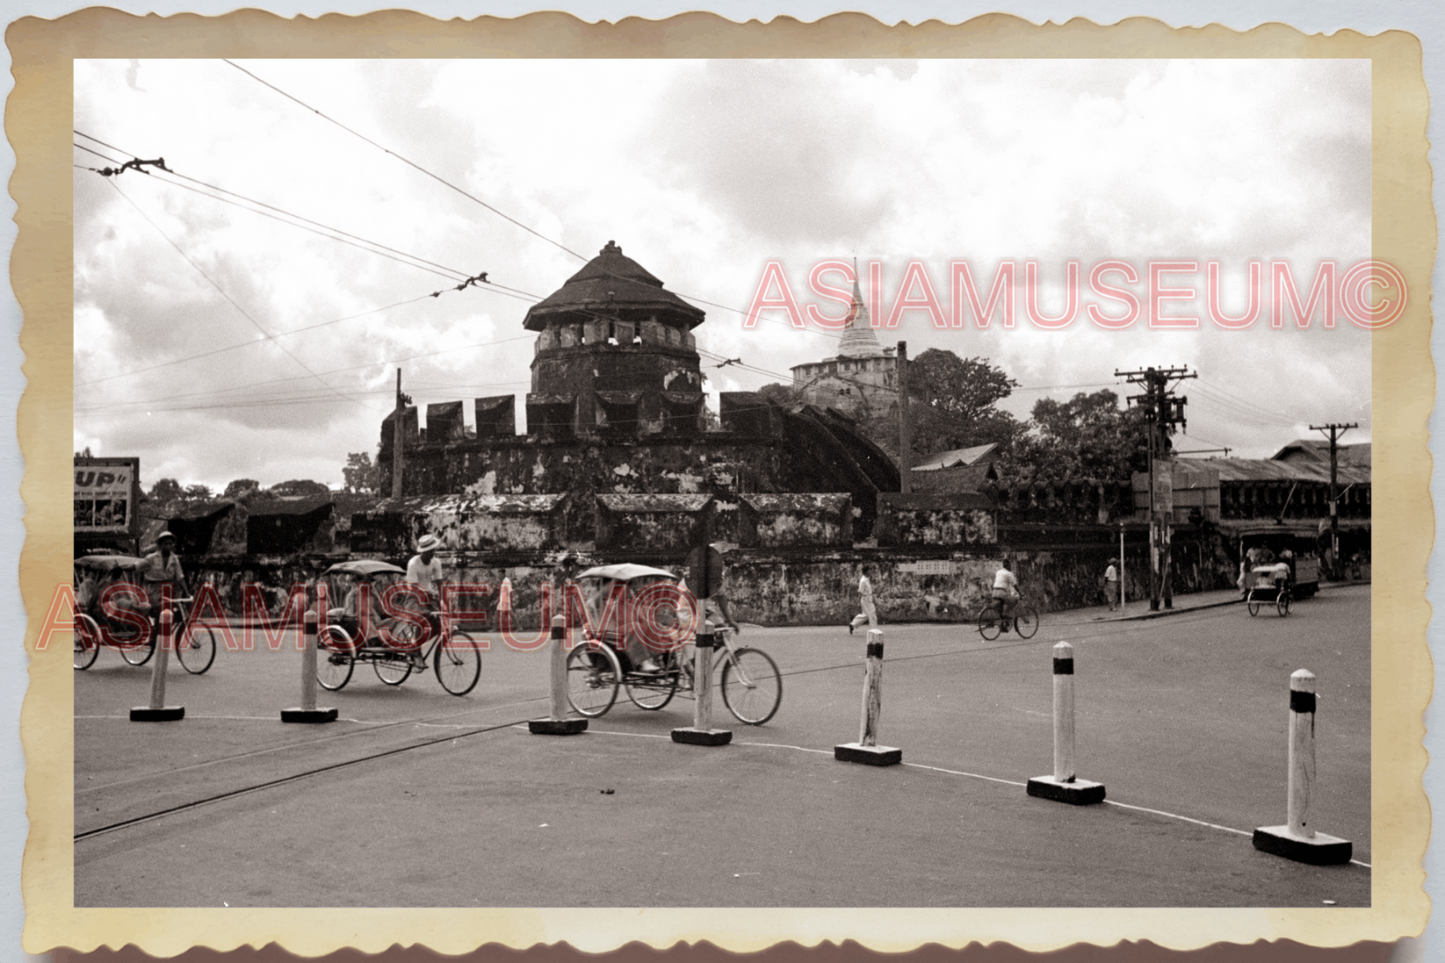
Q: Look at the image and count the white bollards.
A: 7